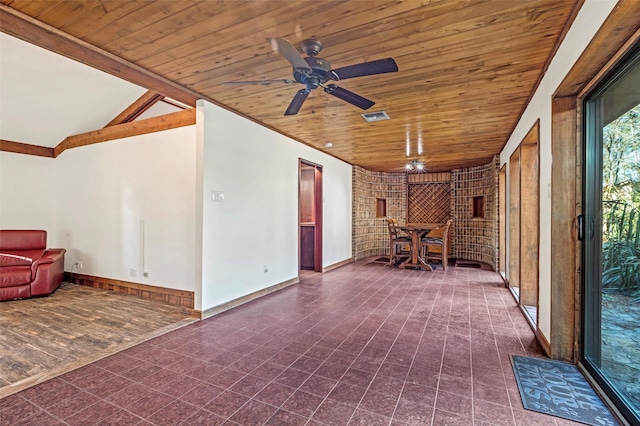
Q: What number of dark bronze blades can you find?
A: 5